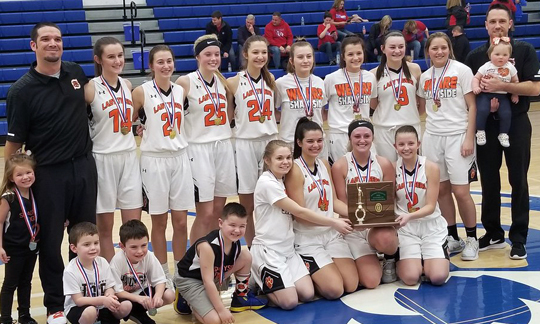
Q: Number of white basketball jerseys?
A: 8